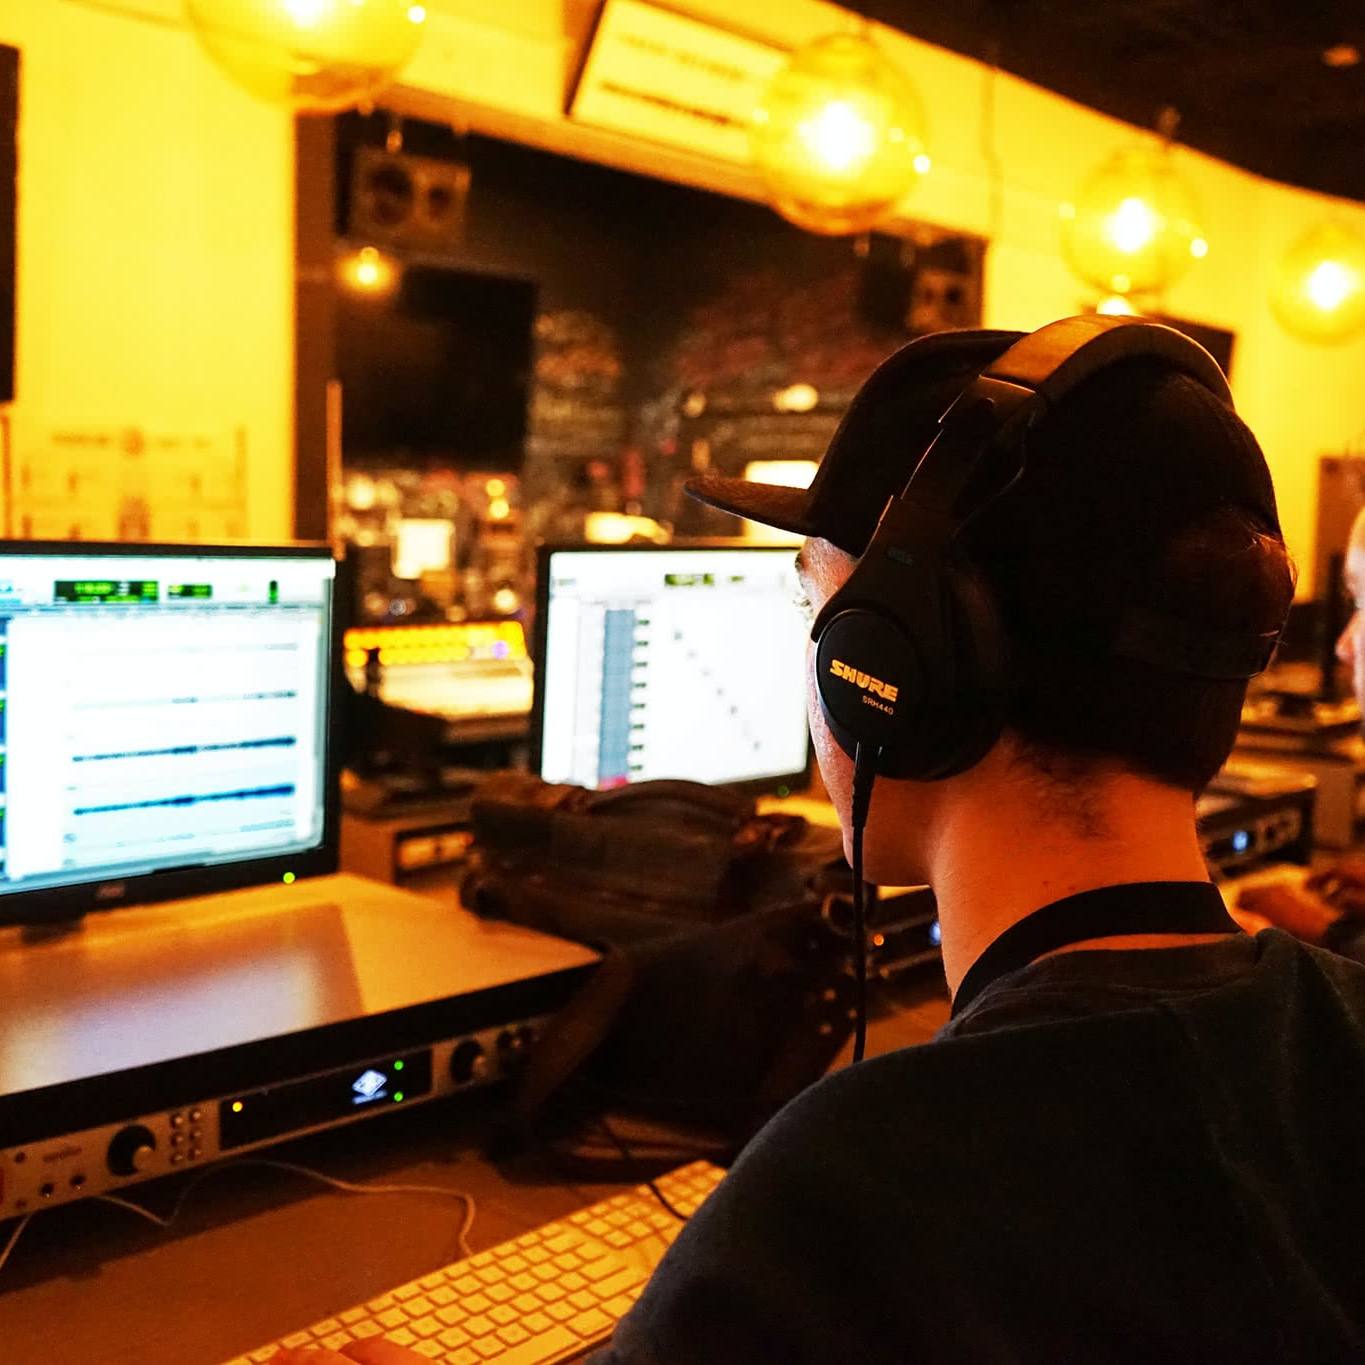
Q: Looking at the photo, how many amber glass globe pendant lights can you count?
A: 4